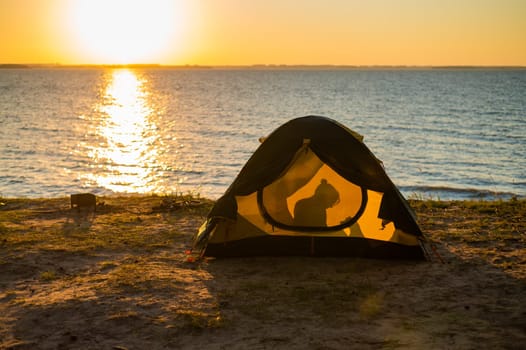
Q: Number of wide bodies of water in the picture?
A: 1